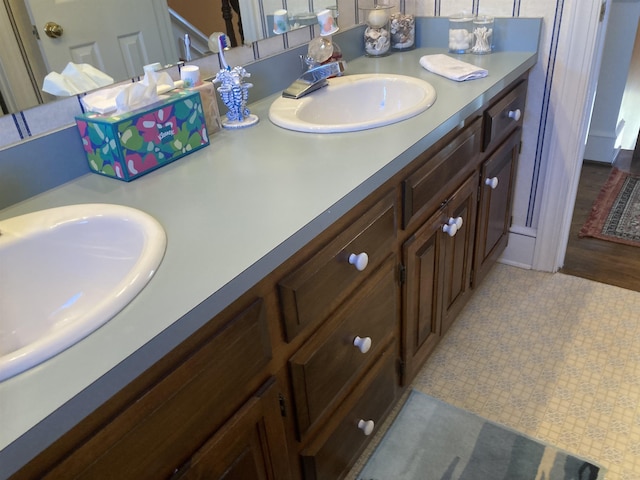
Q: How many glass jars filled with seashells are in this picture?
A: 2